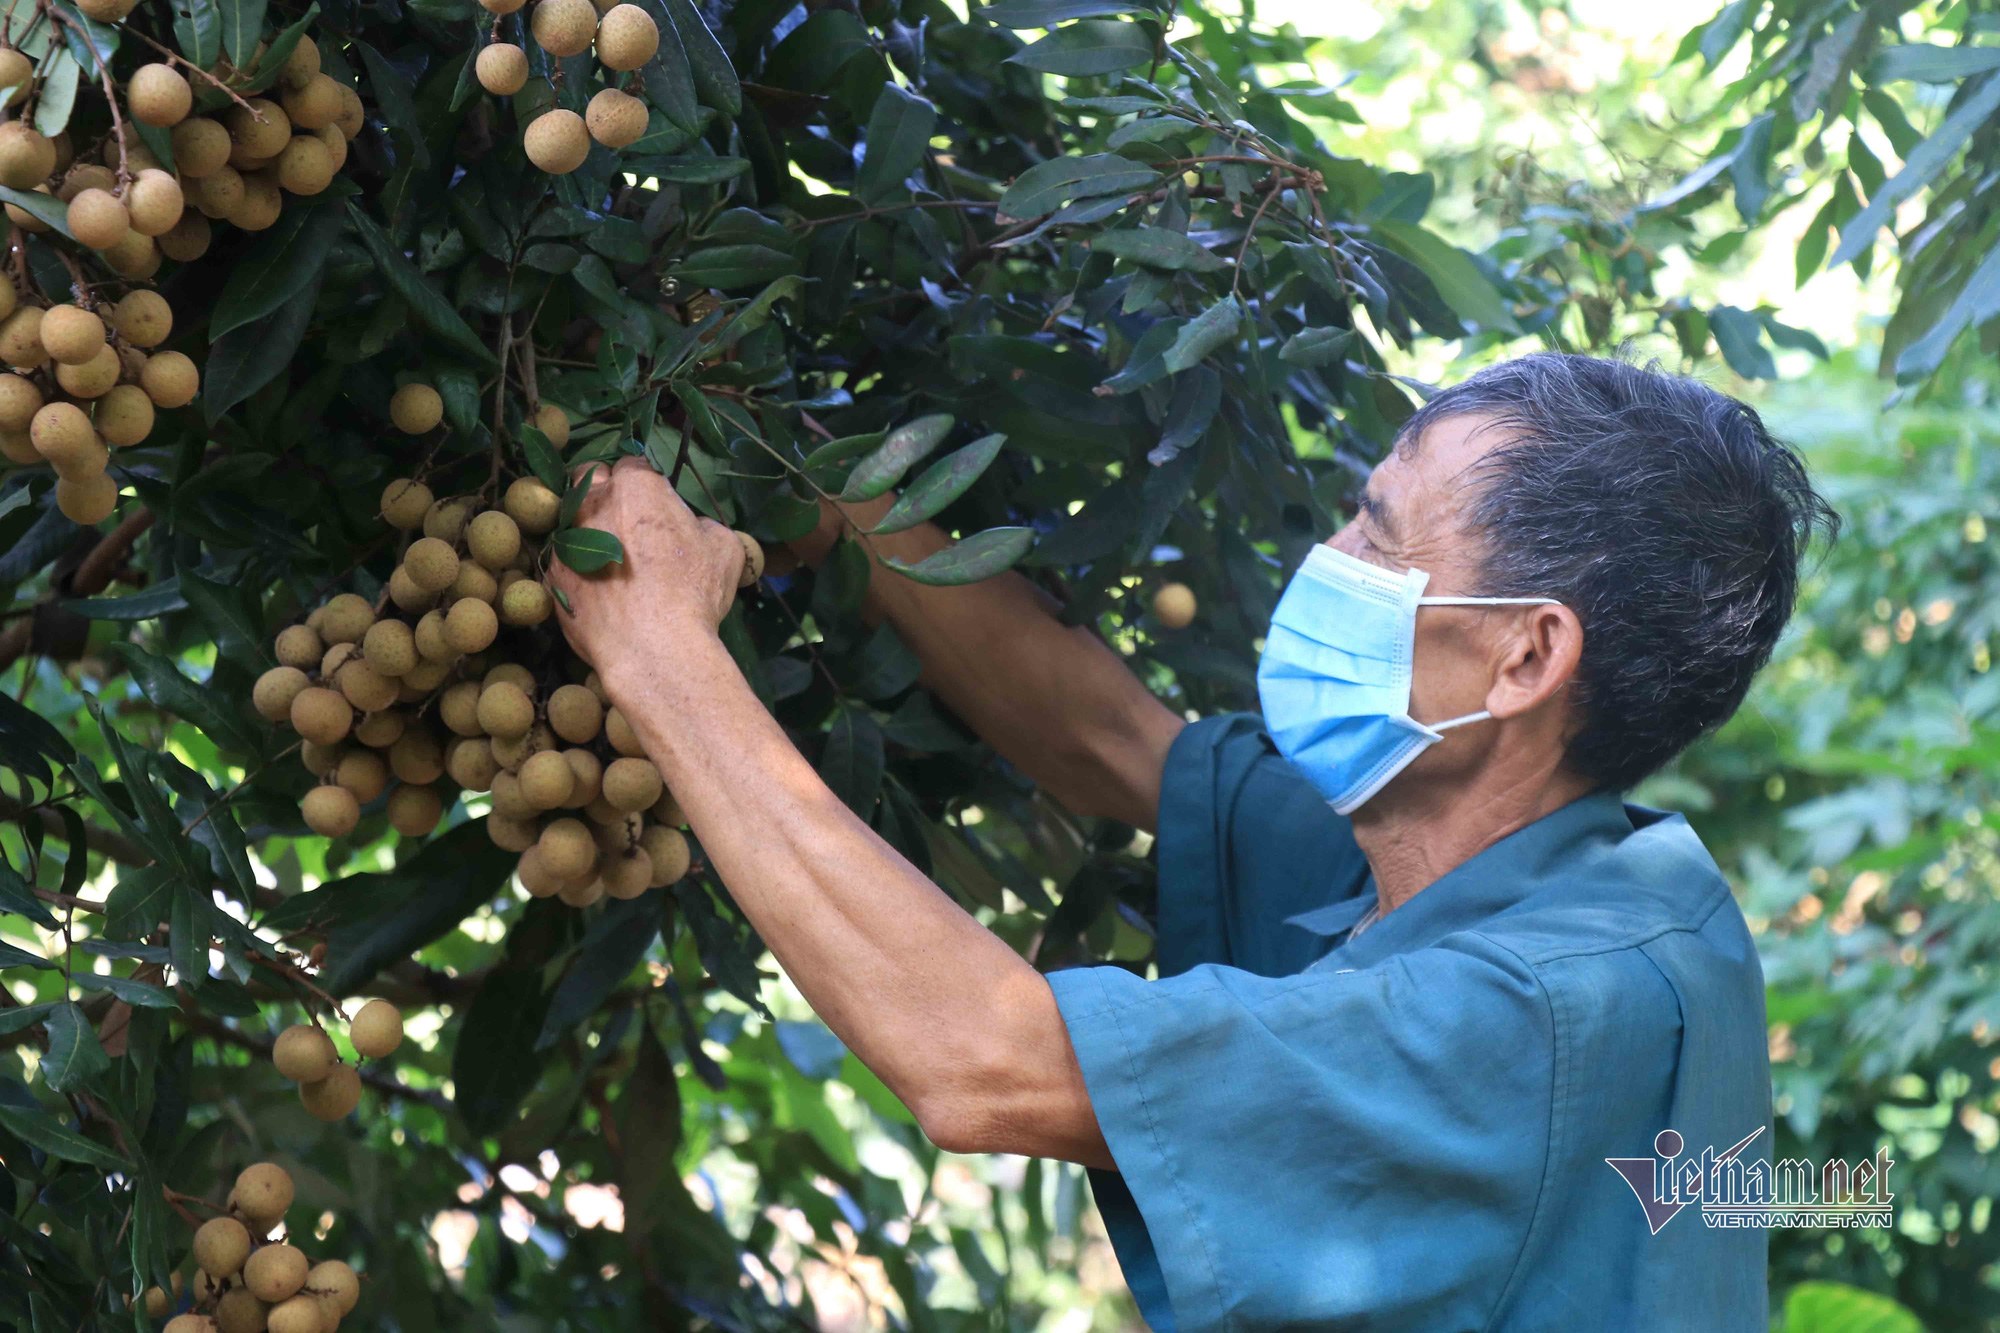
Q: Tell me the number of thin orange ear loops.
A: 0